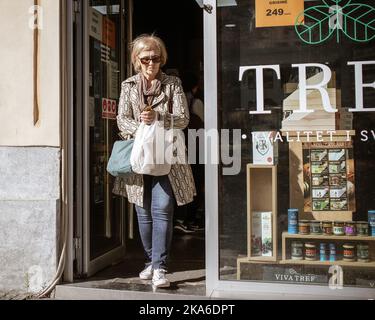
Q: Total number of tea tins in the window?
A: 14